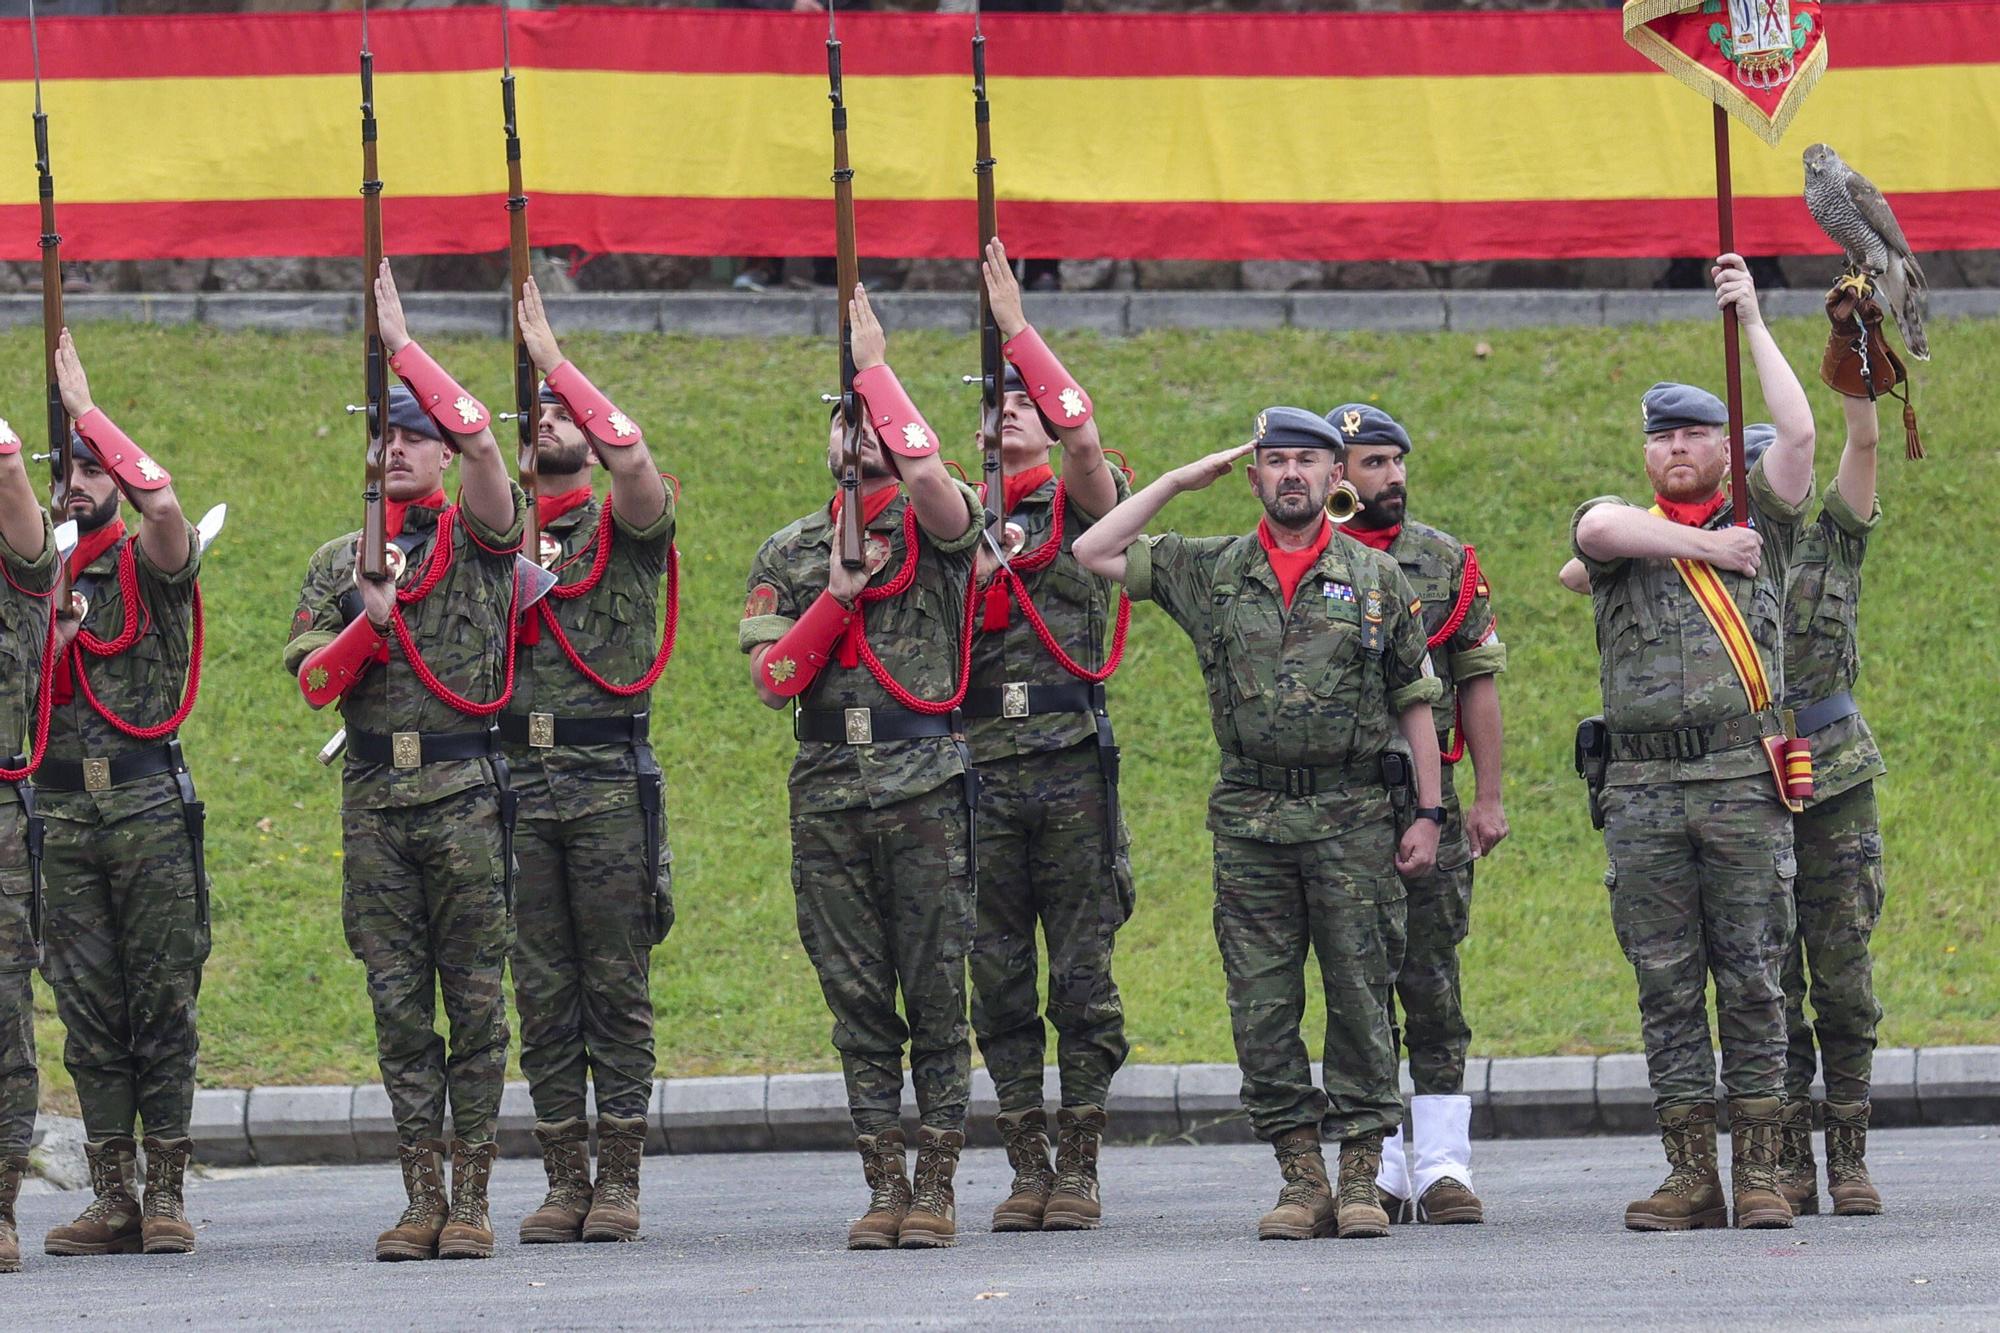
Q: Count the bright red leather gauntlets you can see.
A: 8